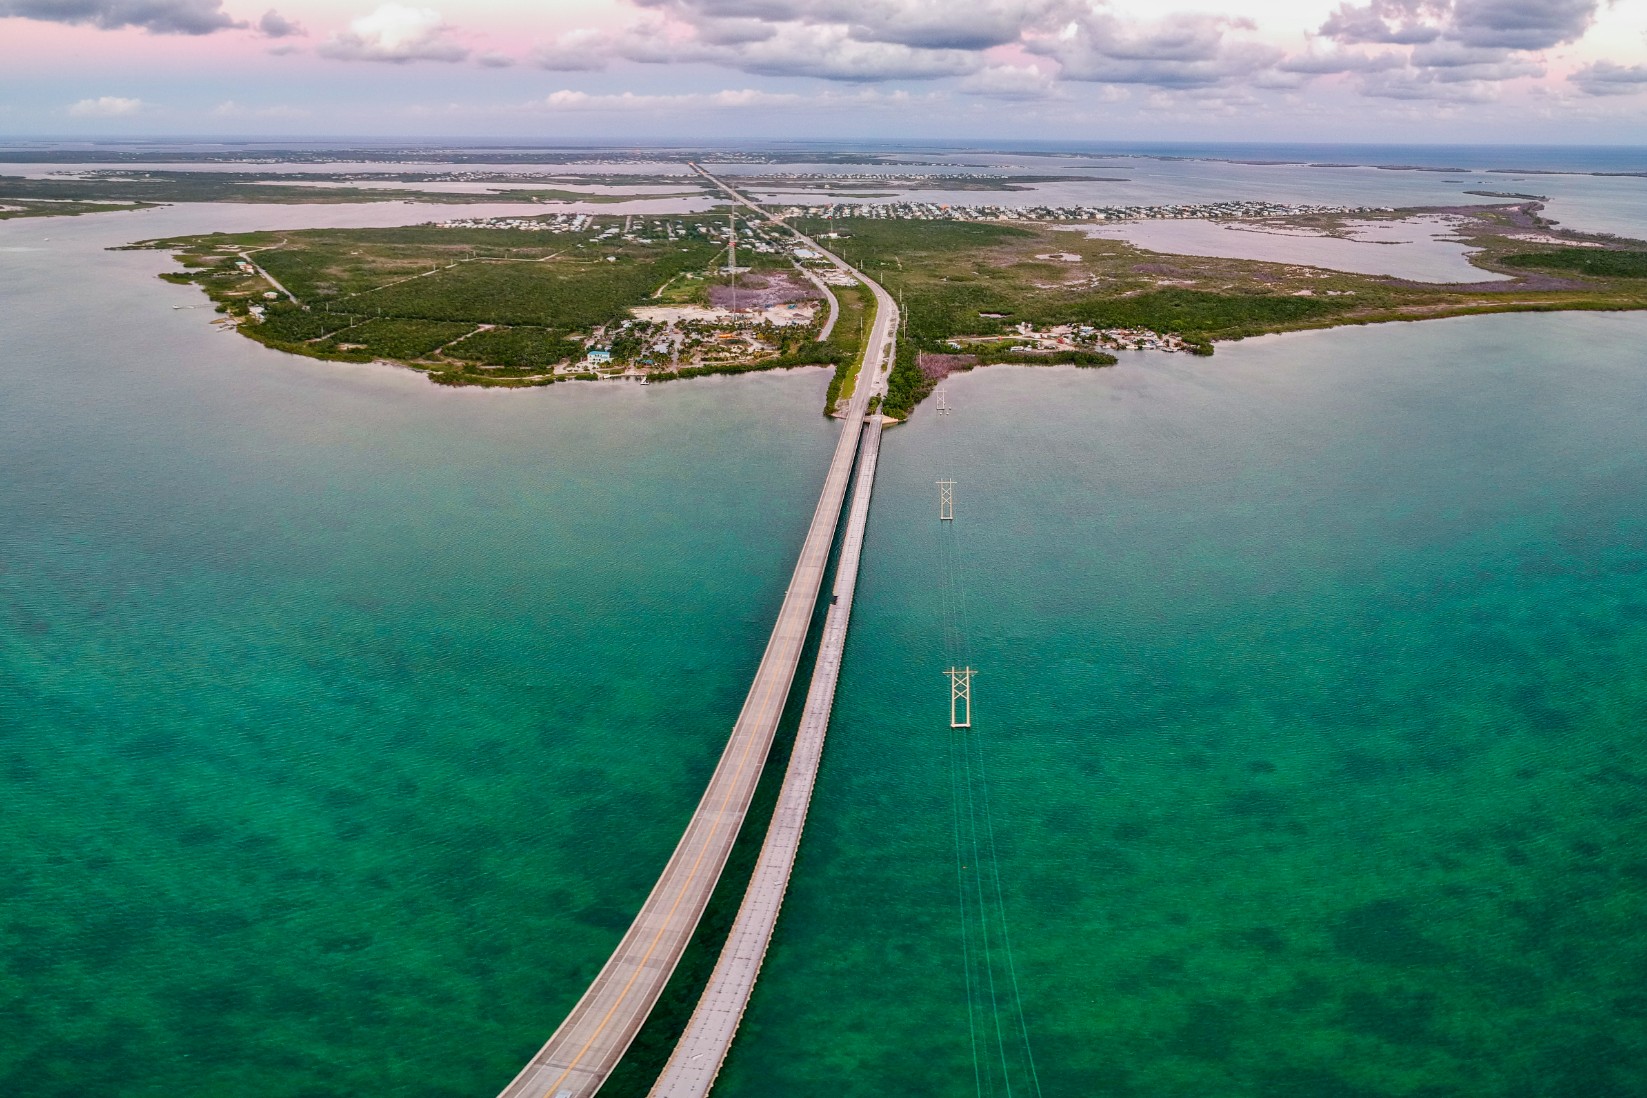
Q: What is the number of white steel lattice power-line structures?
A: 3